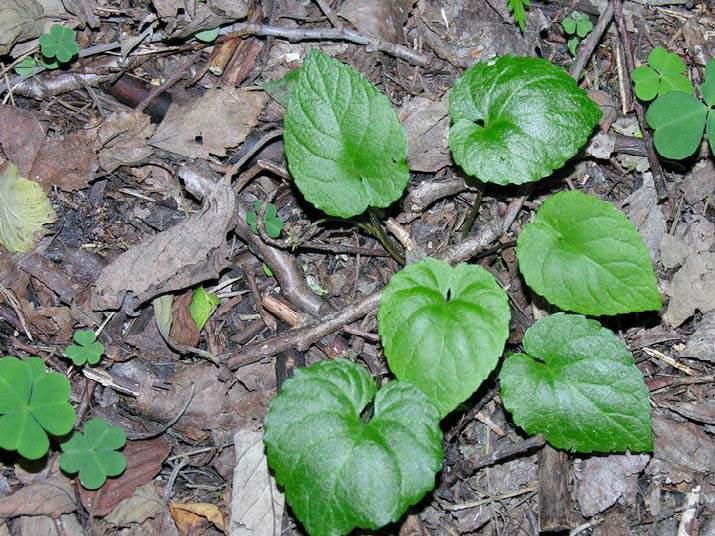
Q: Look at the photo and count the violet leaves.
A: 6